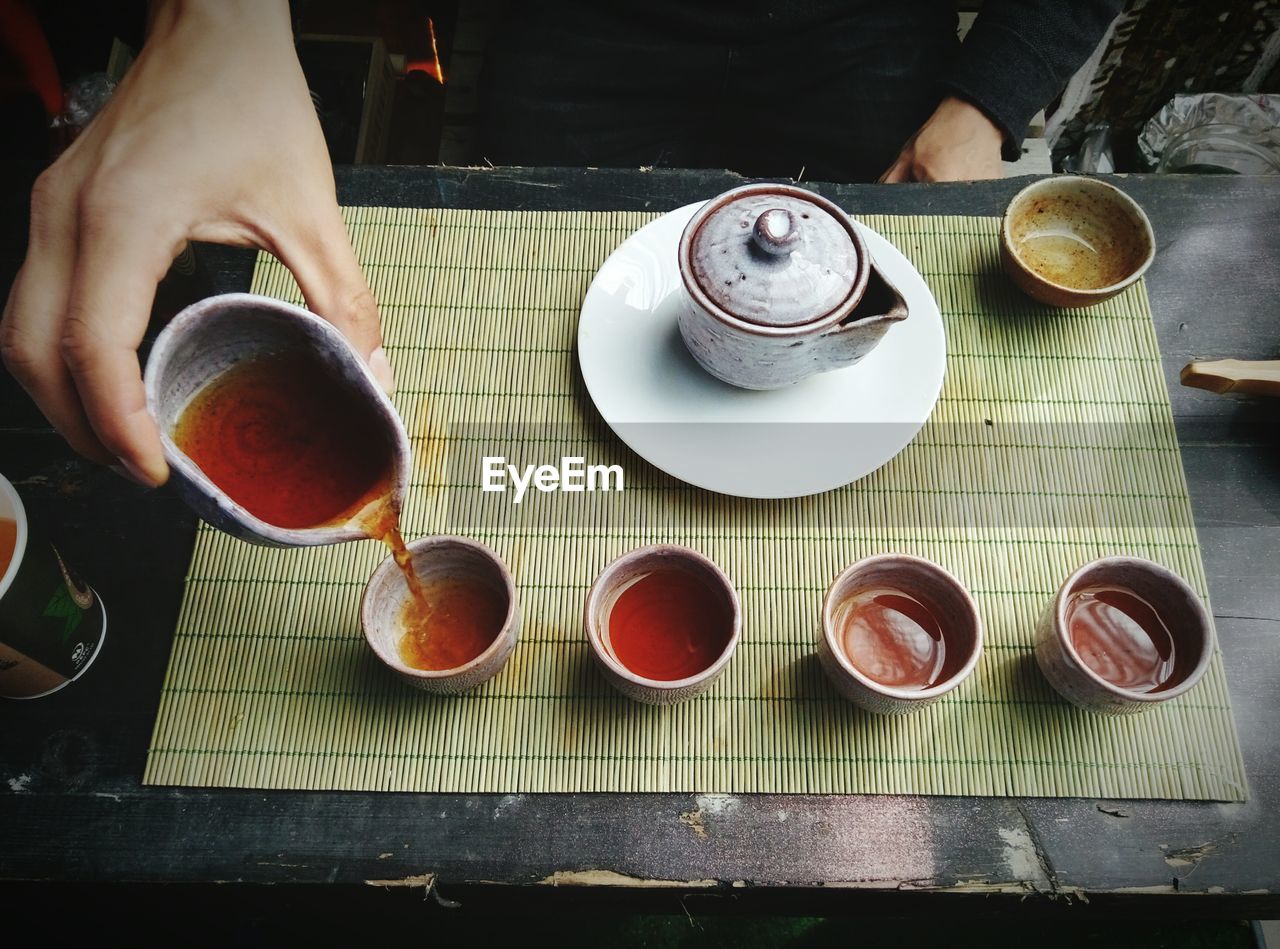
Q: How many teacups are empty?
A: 1